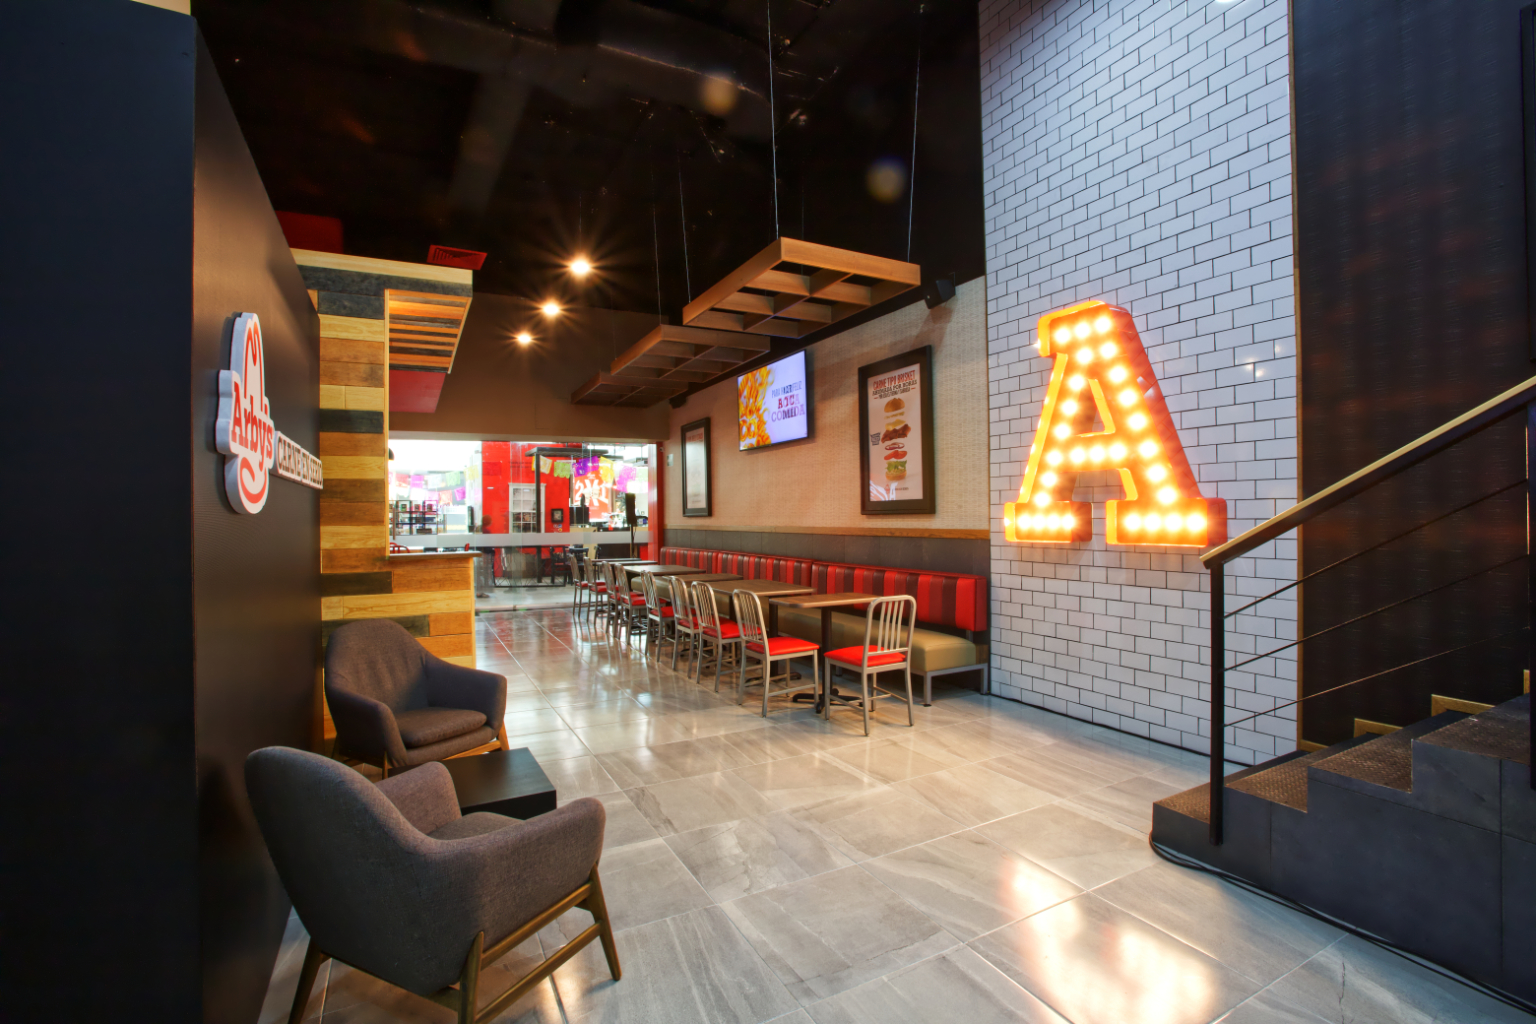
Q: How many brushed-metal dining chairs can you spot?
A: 9